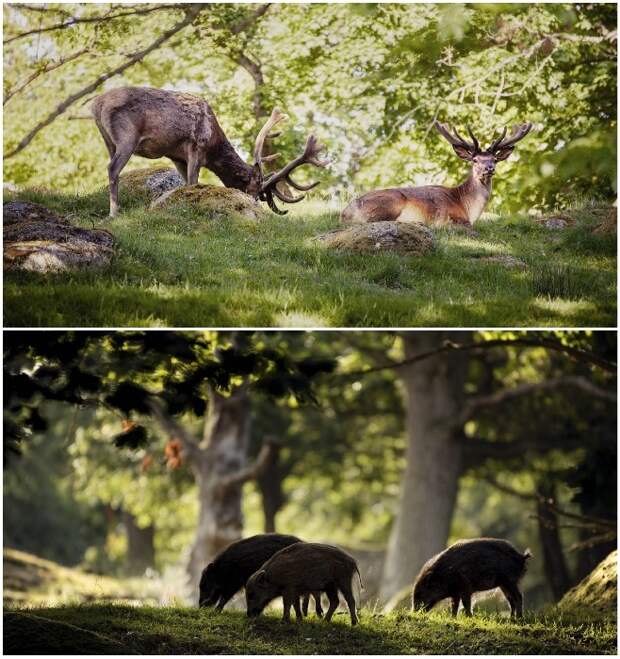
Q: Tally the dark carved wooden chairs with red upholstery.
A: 0